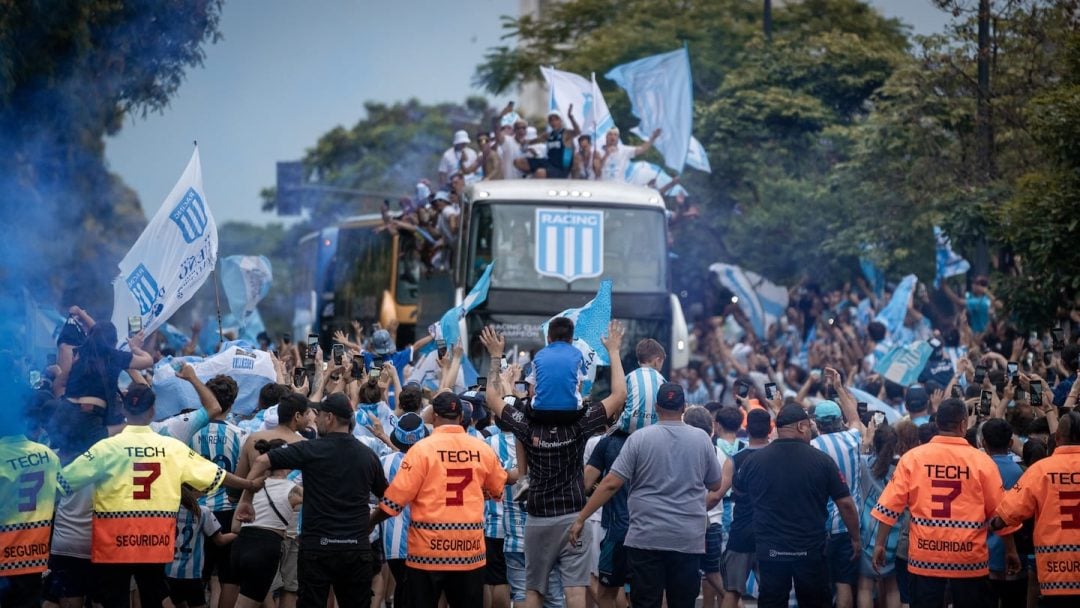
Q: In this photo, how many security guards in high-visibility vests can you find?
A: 5